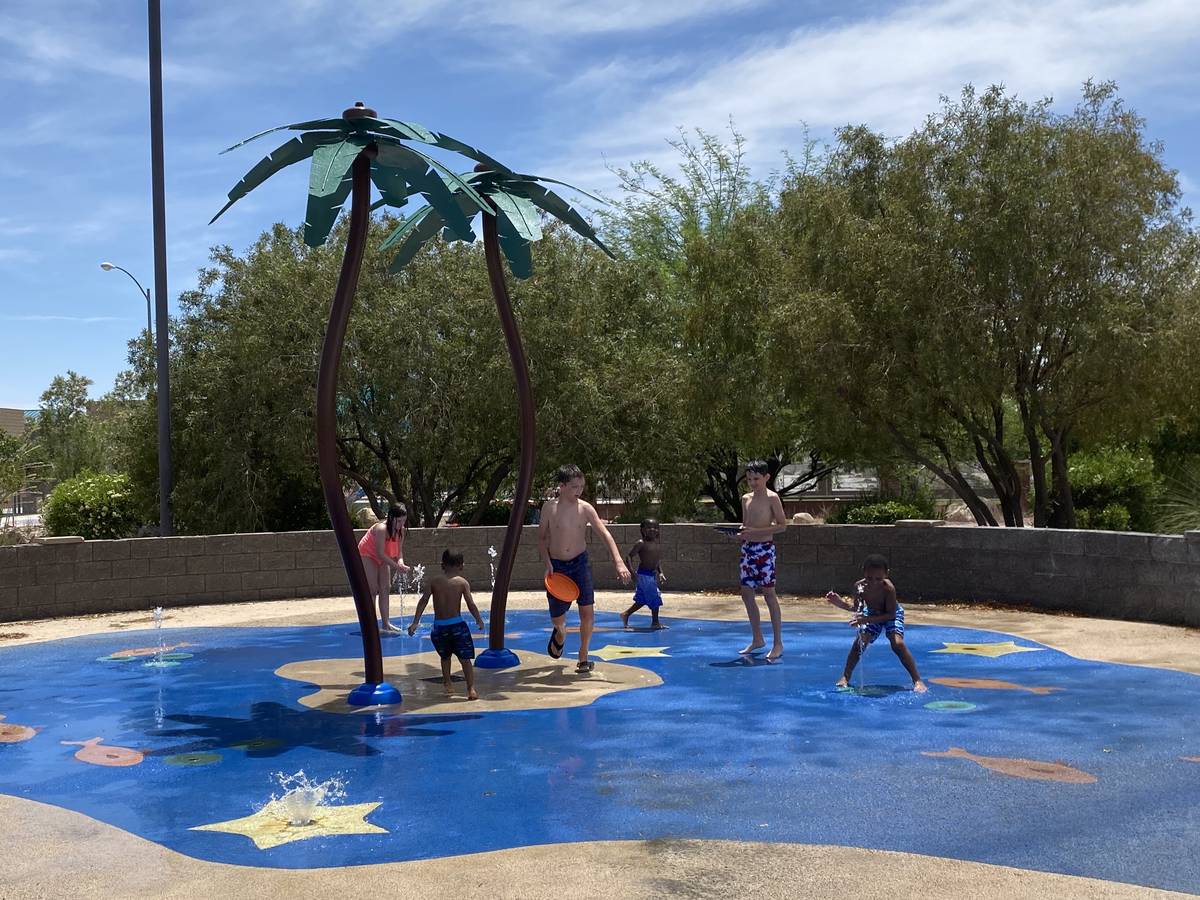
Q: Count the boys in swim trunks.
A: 5